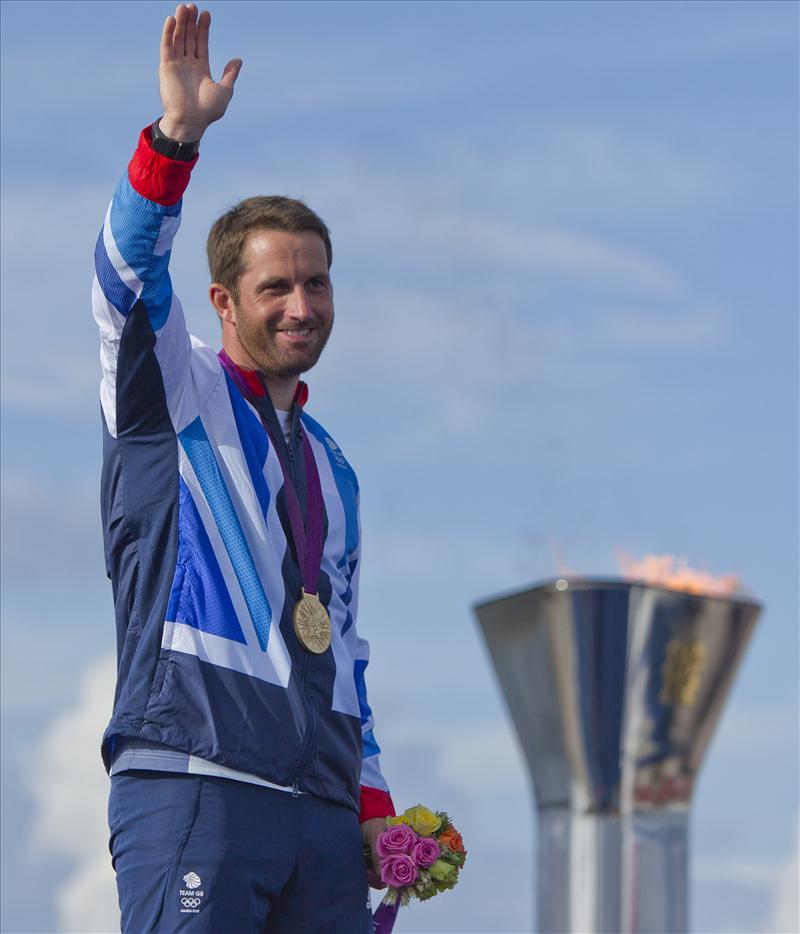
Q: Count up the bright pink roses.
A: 3